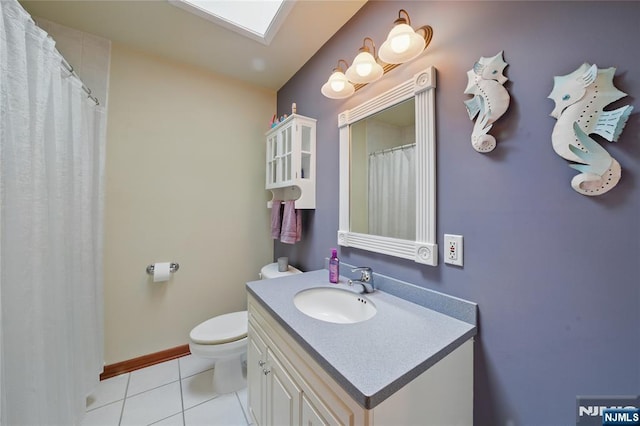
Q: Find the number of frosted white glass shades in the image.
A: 3